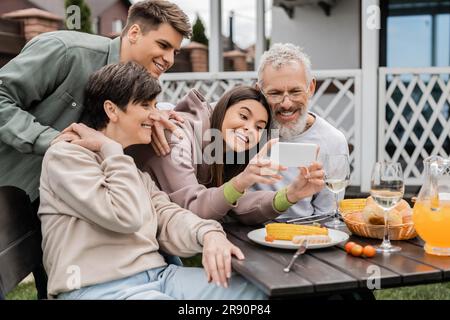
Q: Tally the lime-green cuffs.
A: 2